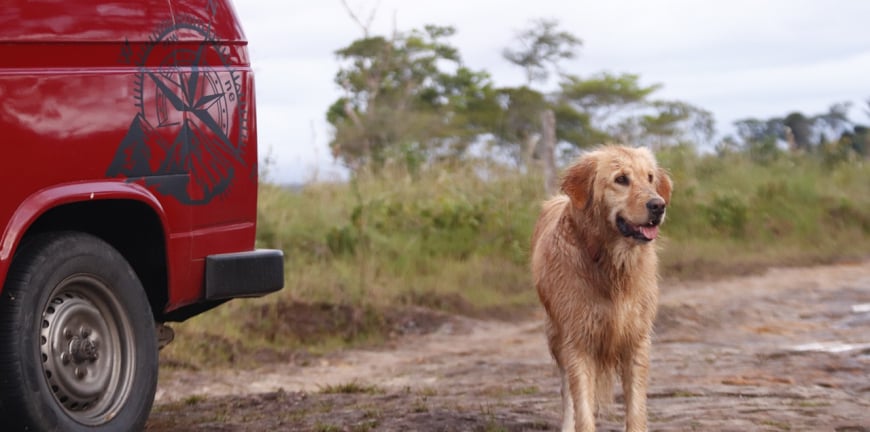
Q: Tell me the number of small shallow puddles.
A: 2